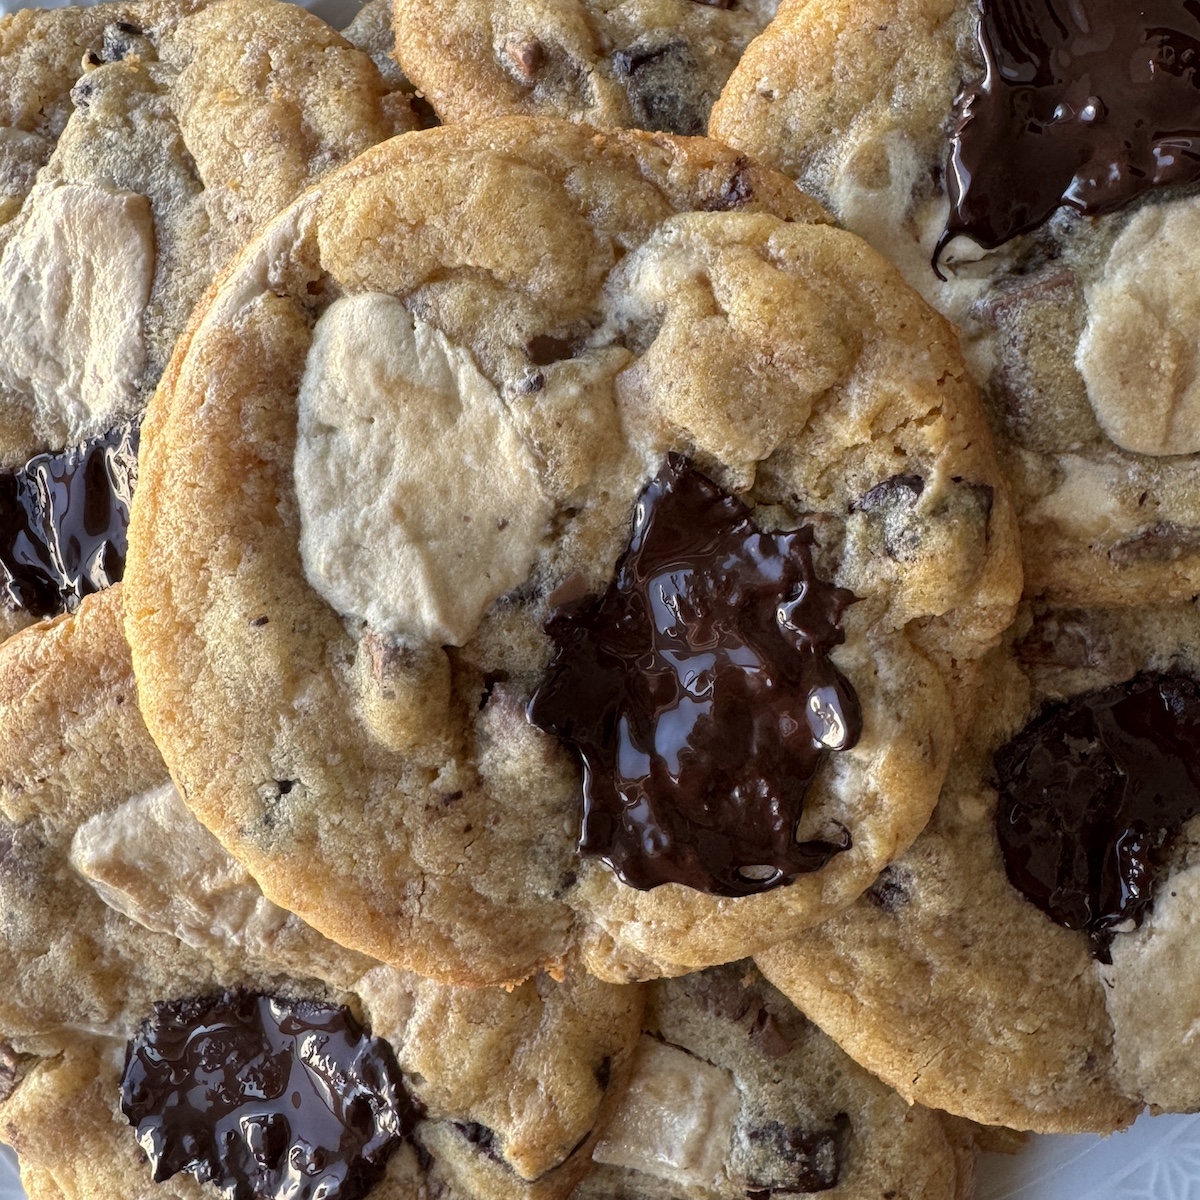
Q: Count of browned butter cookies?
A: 7